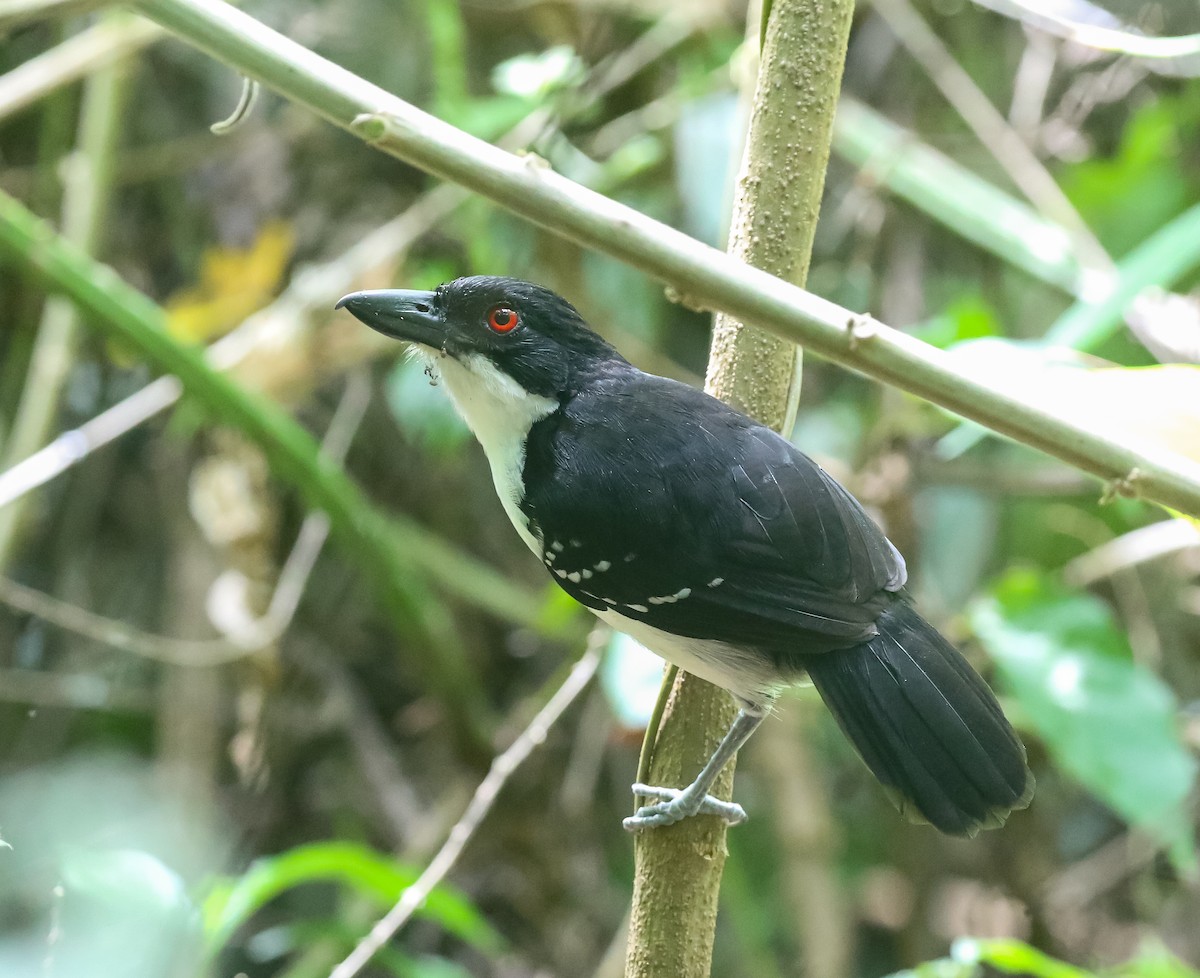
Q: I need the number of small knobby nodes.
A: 5